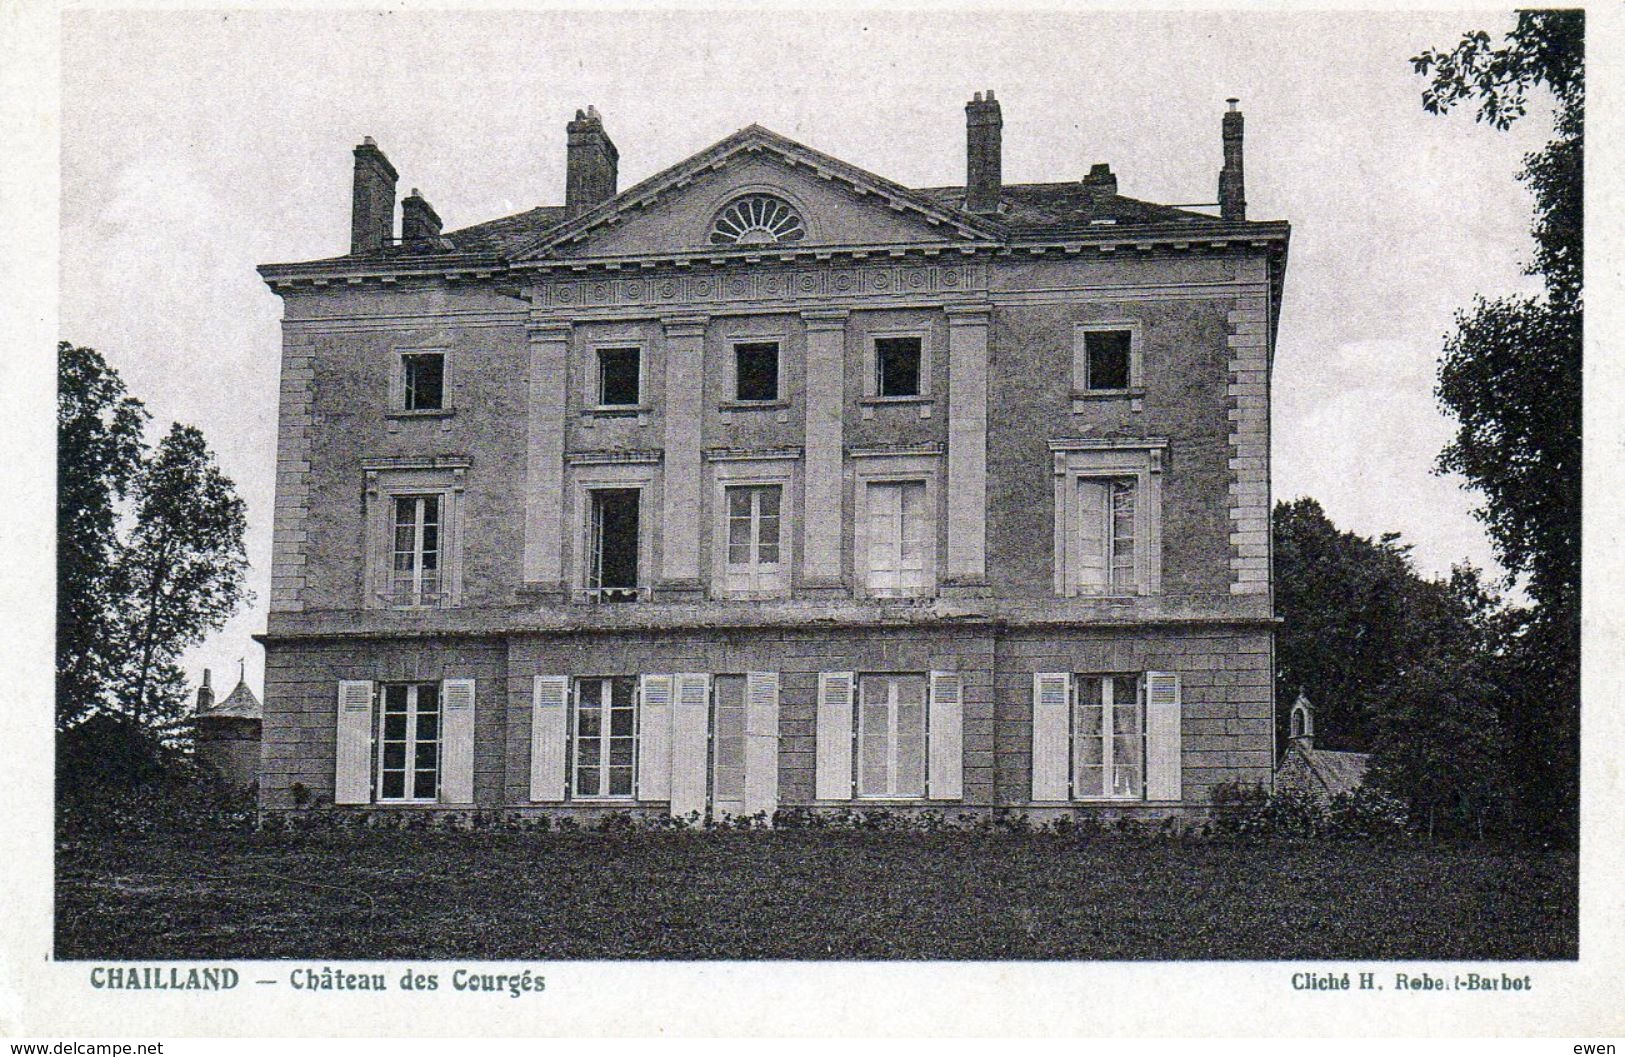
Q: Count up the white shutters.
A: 10